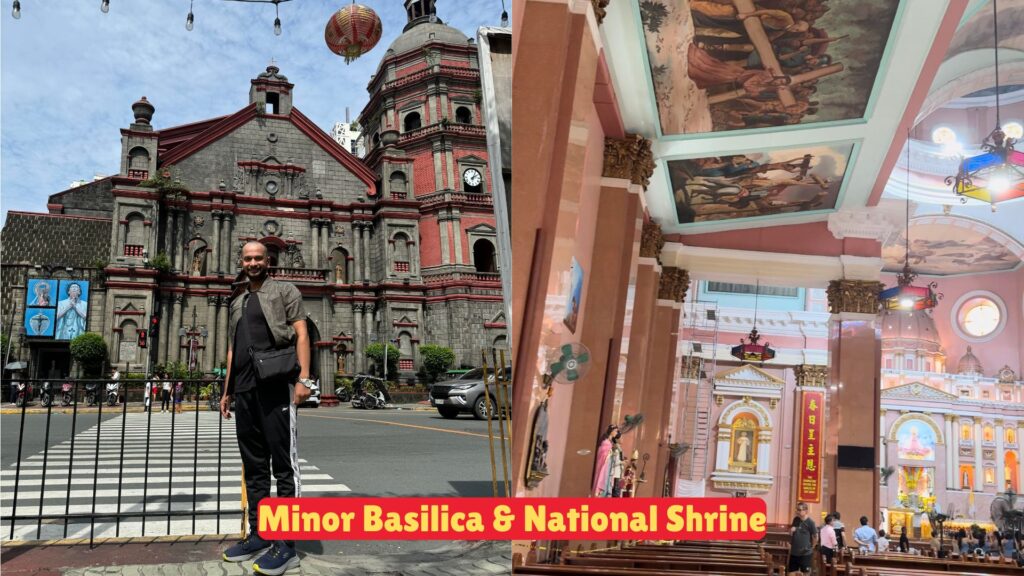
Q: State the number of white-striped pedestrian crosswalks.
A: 1